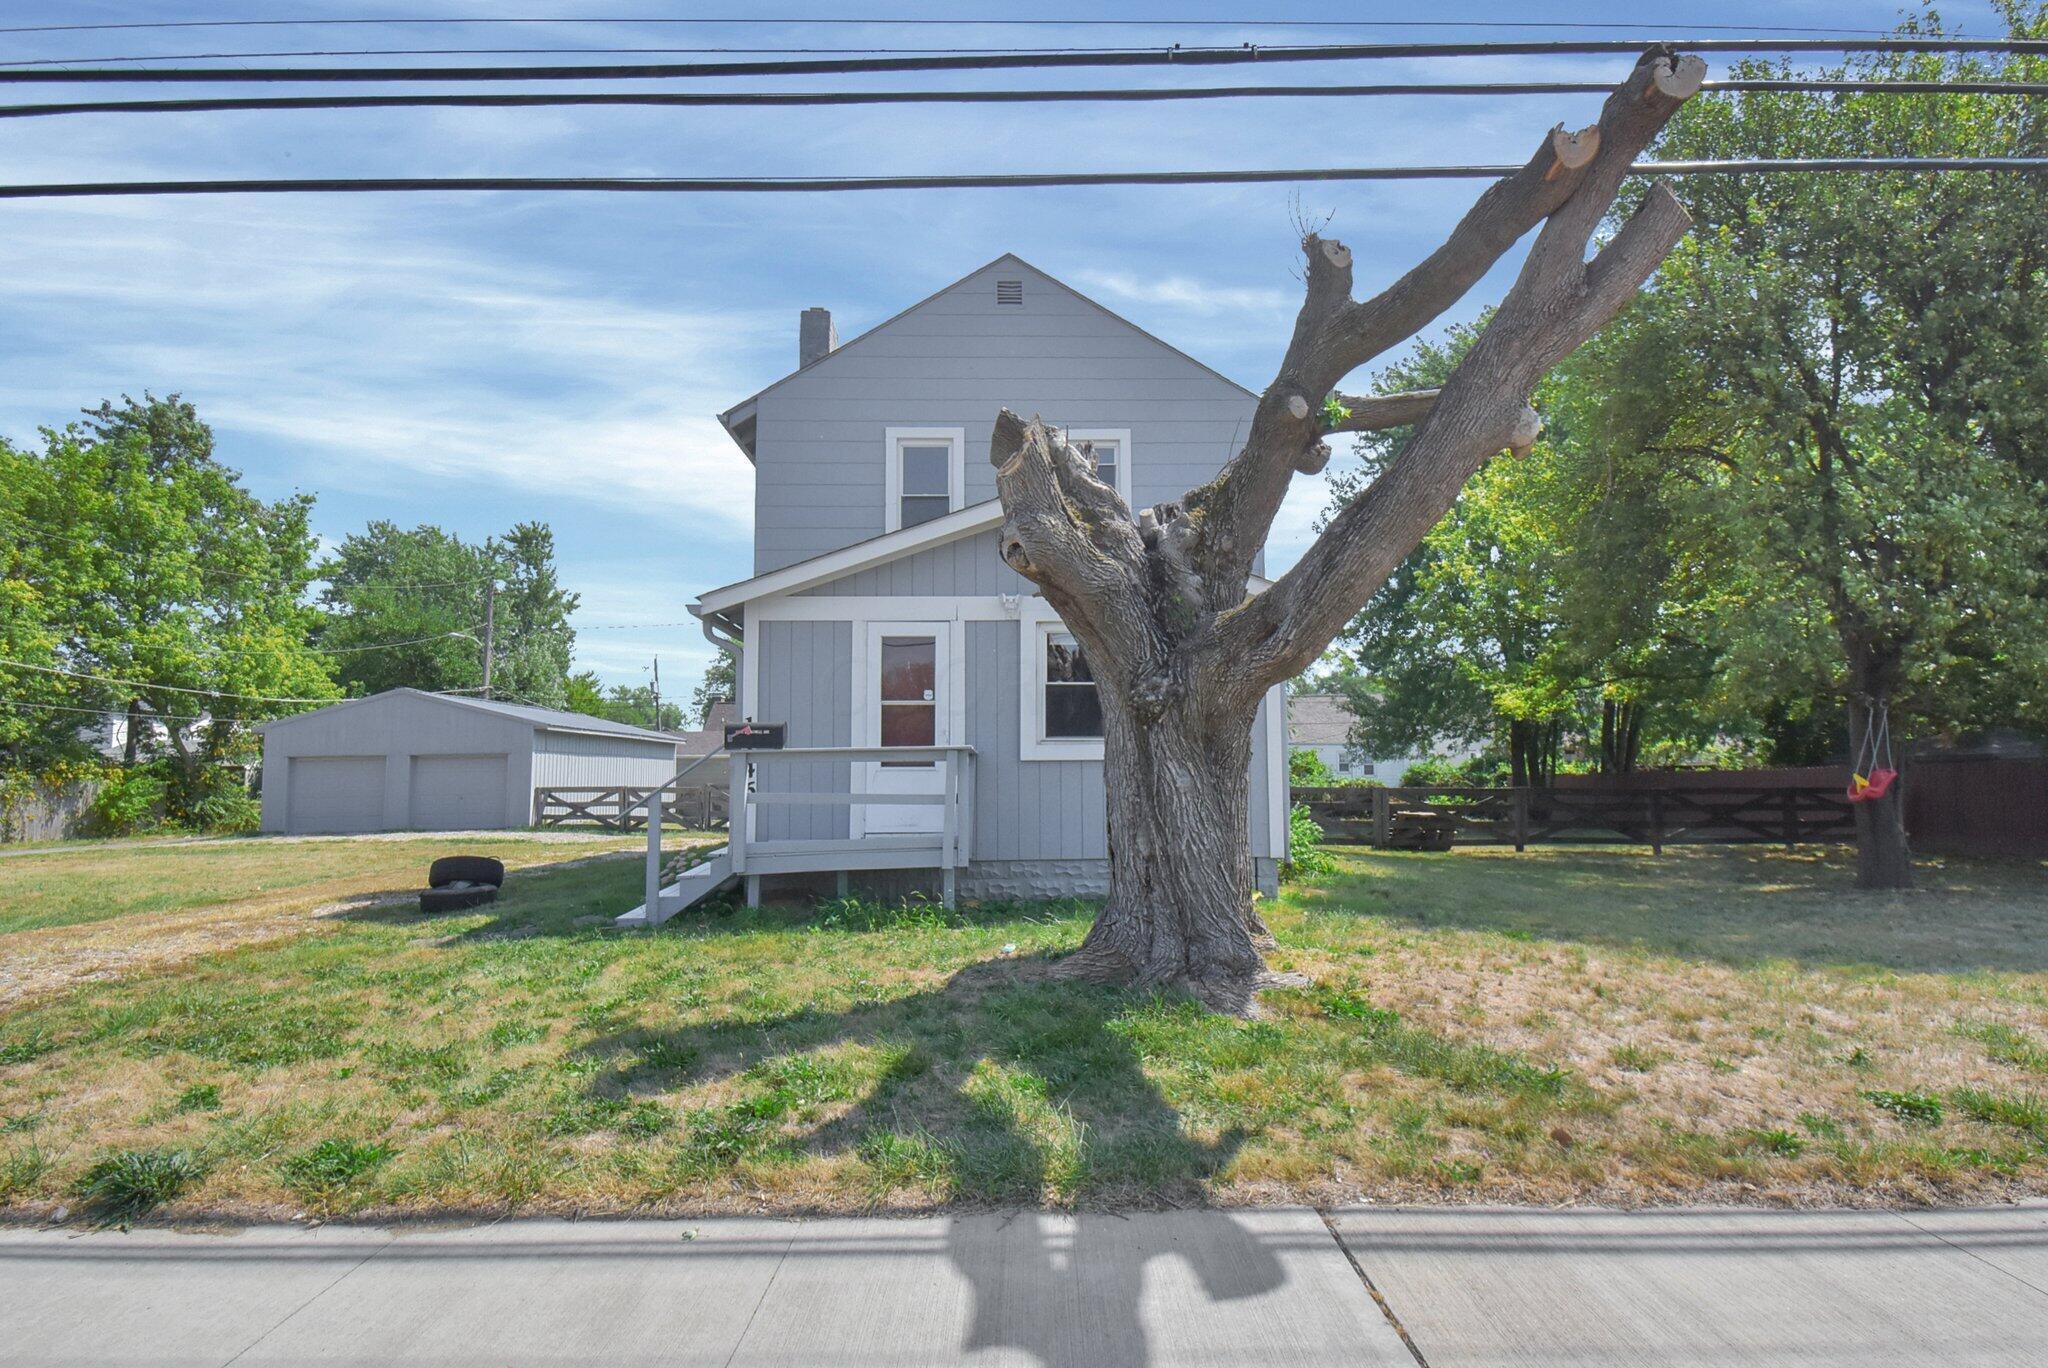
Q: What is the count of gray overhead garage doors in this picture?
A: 2